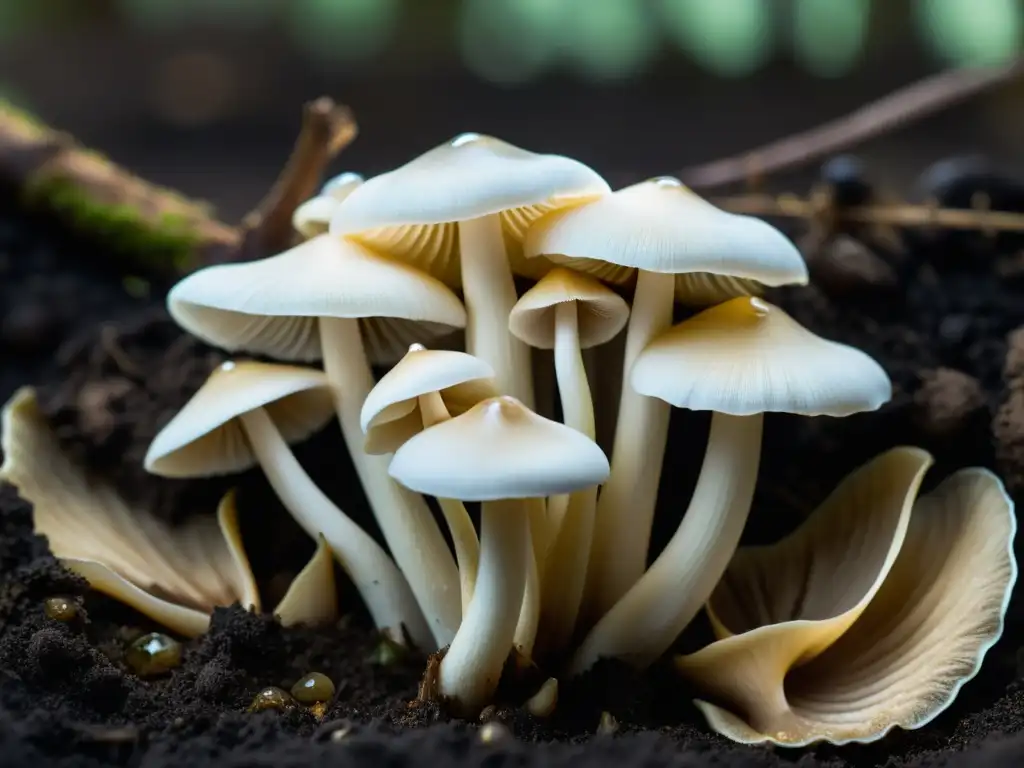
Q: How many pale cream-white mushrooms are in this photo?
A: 9